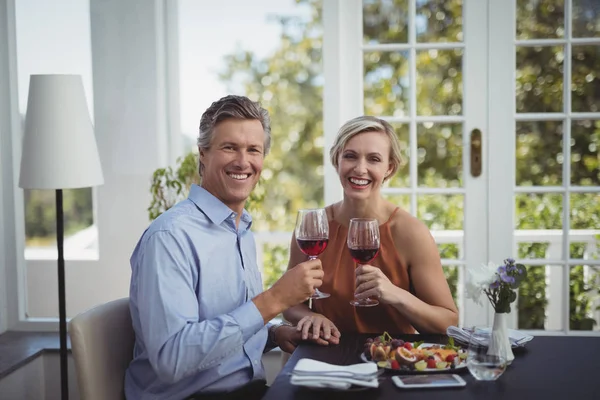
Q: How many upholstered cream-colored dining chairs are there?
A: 1